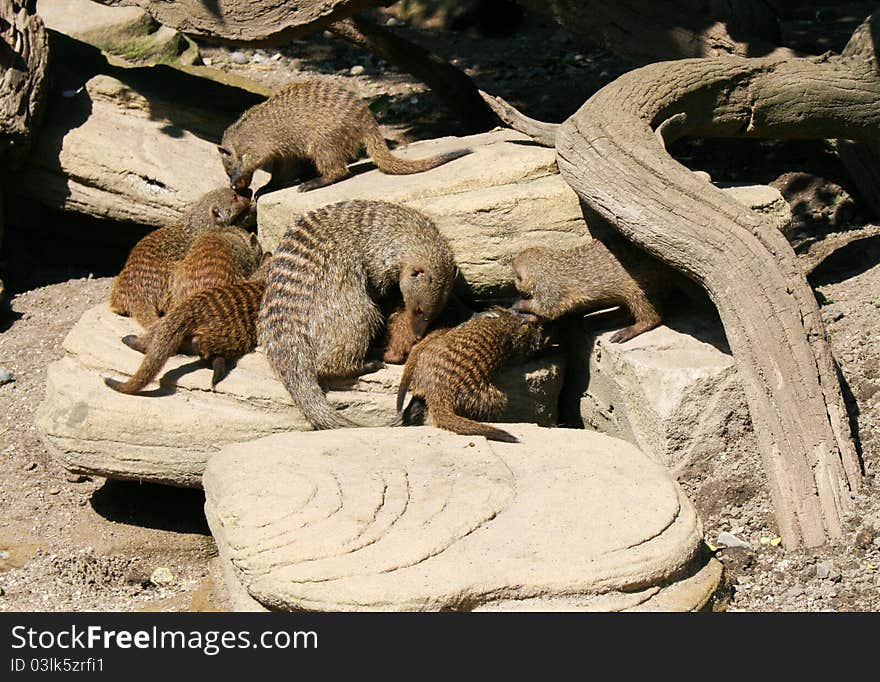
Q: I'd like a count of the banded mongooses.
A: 8